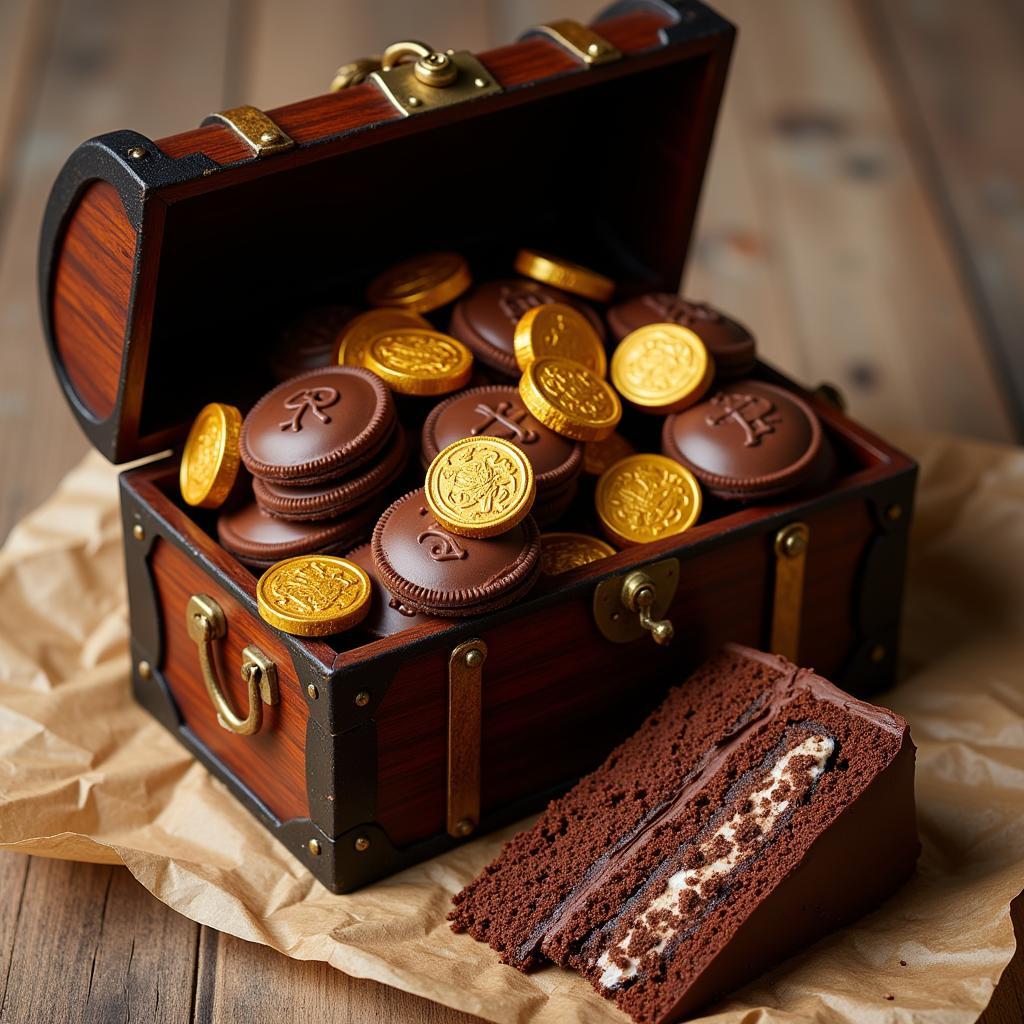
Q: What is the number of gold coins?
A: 13